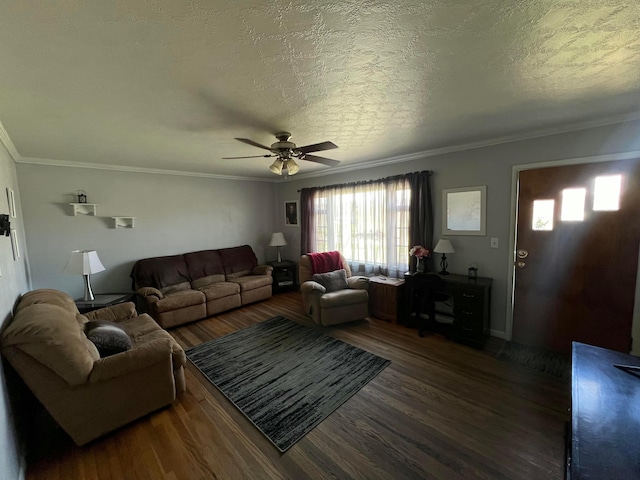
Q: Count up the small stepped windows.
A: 3